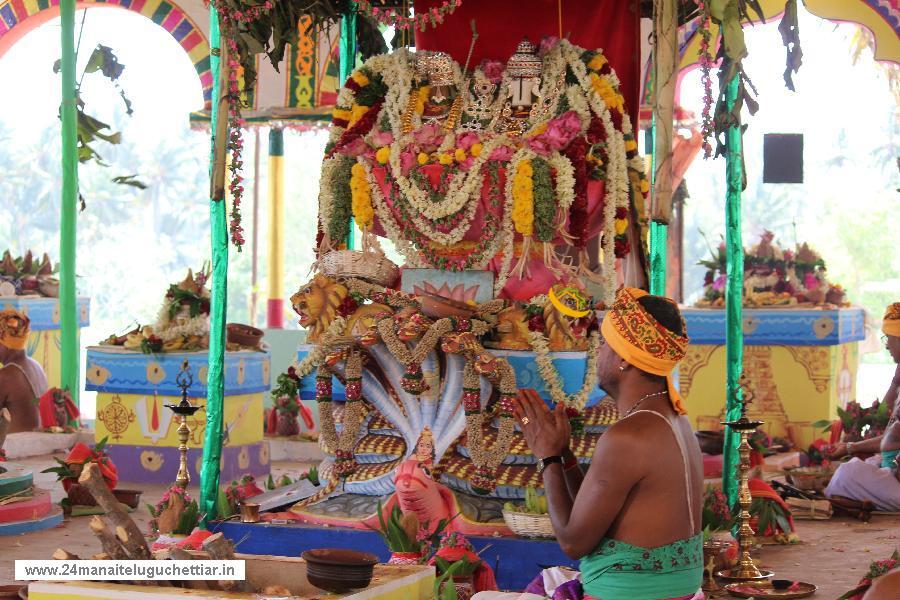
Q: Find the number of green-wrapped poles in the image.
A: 5